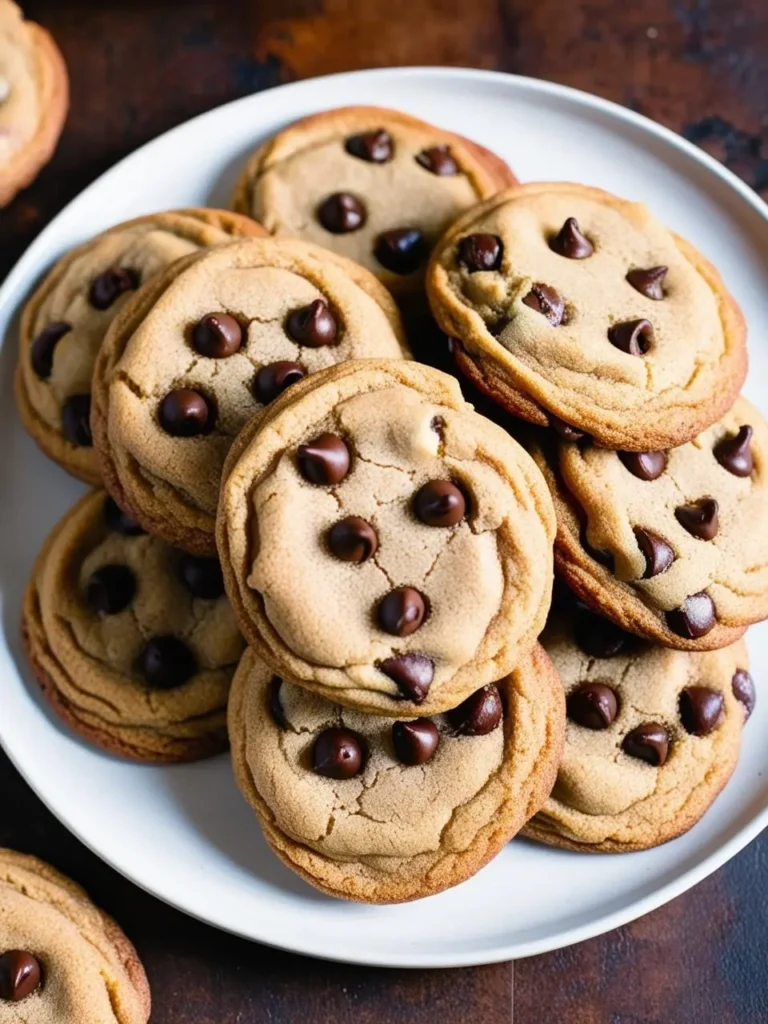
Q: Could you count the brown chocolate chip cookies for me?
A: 11